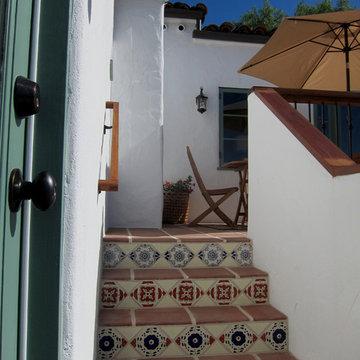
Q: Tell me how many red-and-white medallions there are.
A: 5